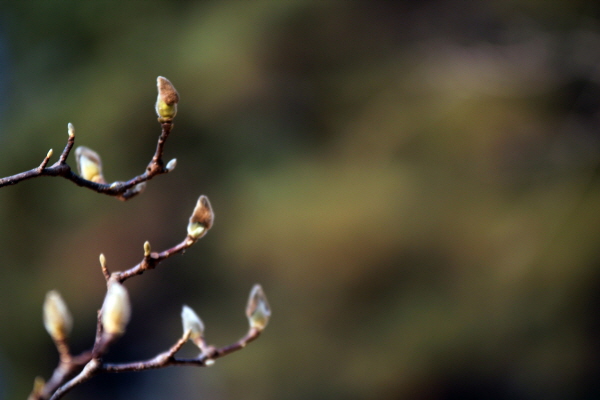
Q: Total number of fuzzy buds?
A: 7